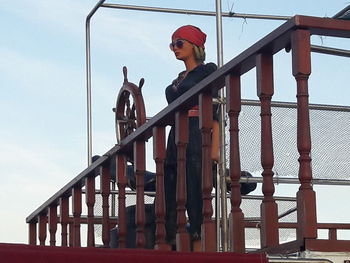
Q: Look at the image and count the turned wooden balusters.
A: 15